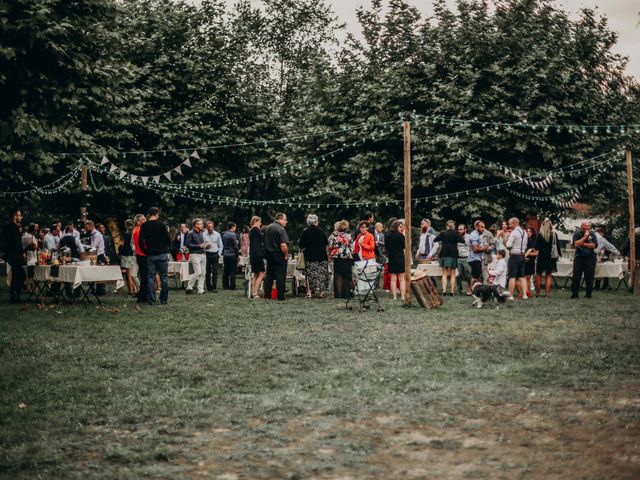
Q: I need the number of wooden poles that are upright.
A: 3